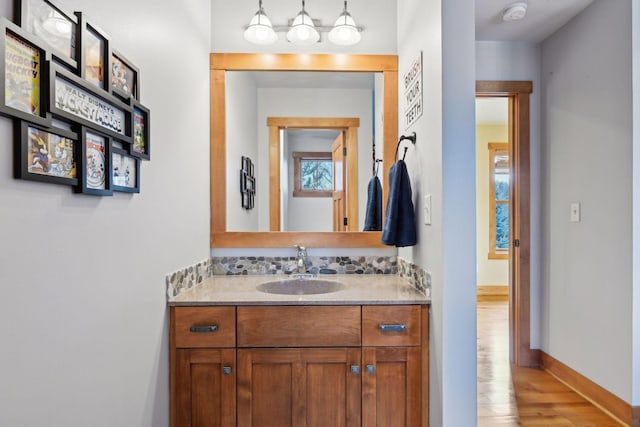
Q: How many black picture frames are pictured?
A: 9